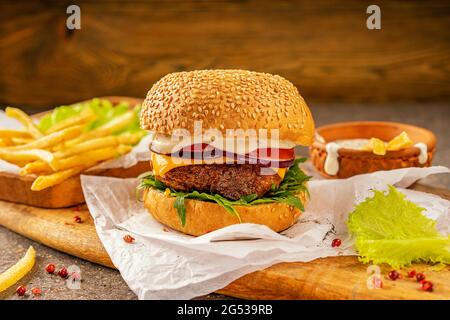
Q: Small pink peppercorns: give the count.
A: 13